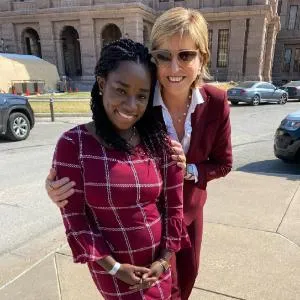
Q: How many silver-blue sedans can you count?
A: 1